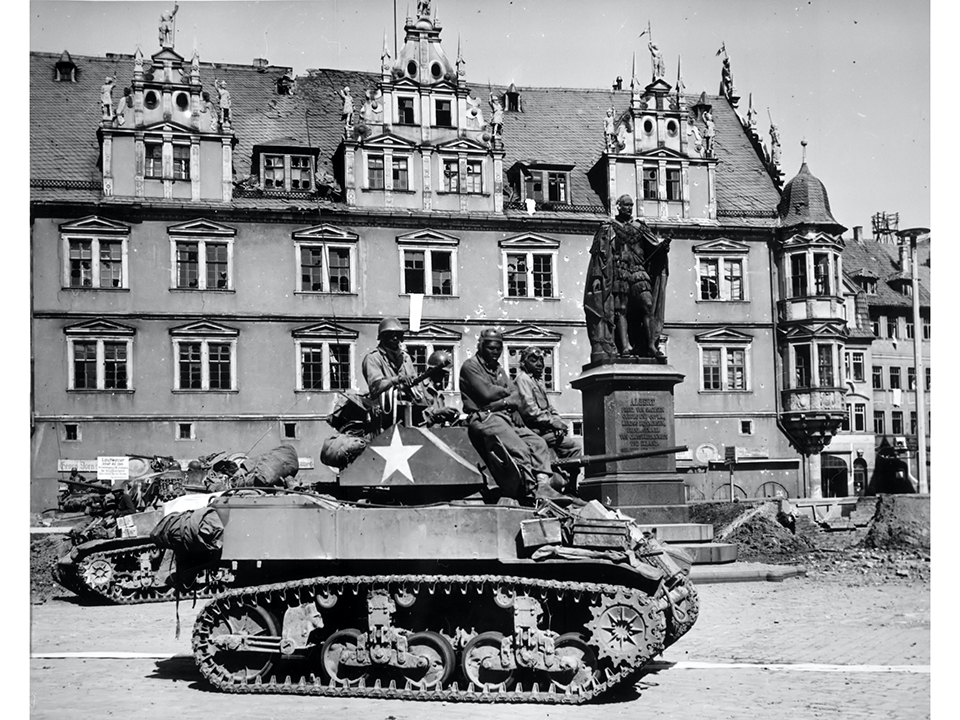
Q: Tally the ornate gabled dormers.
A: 3